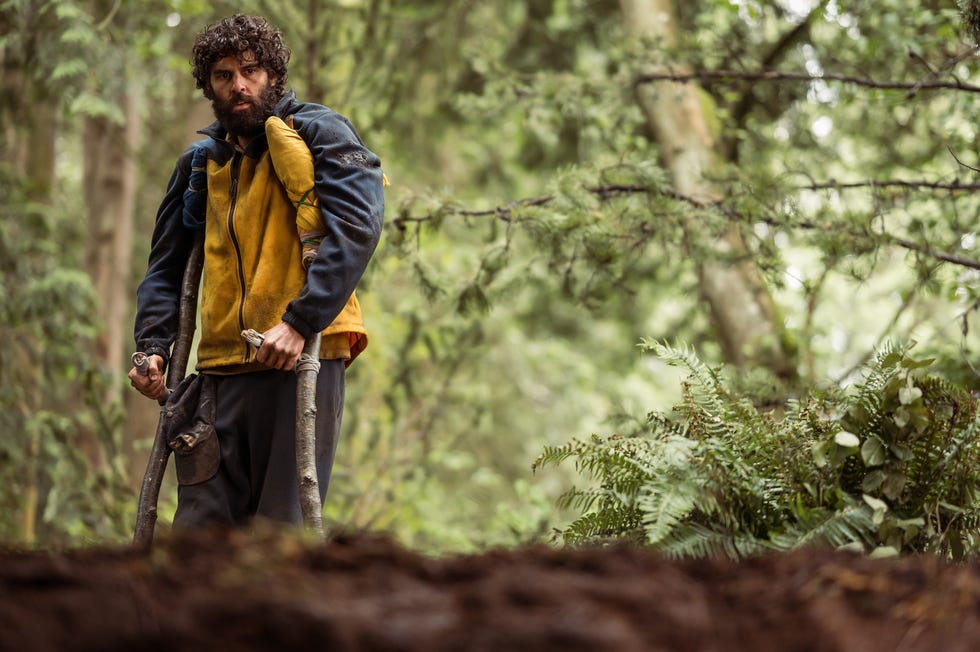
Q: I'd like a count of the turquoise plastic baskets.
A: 0